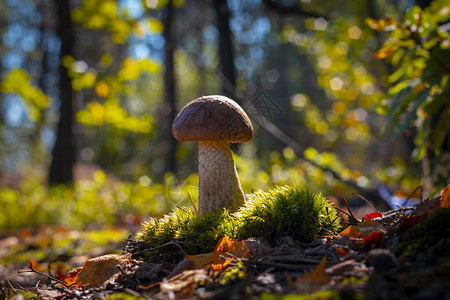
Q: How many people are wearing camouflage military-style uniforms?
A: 0